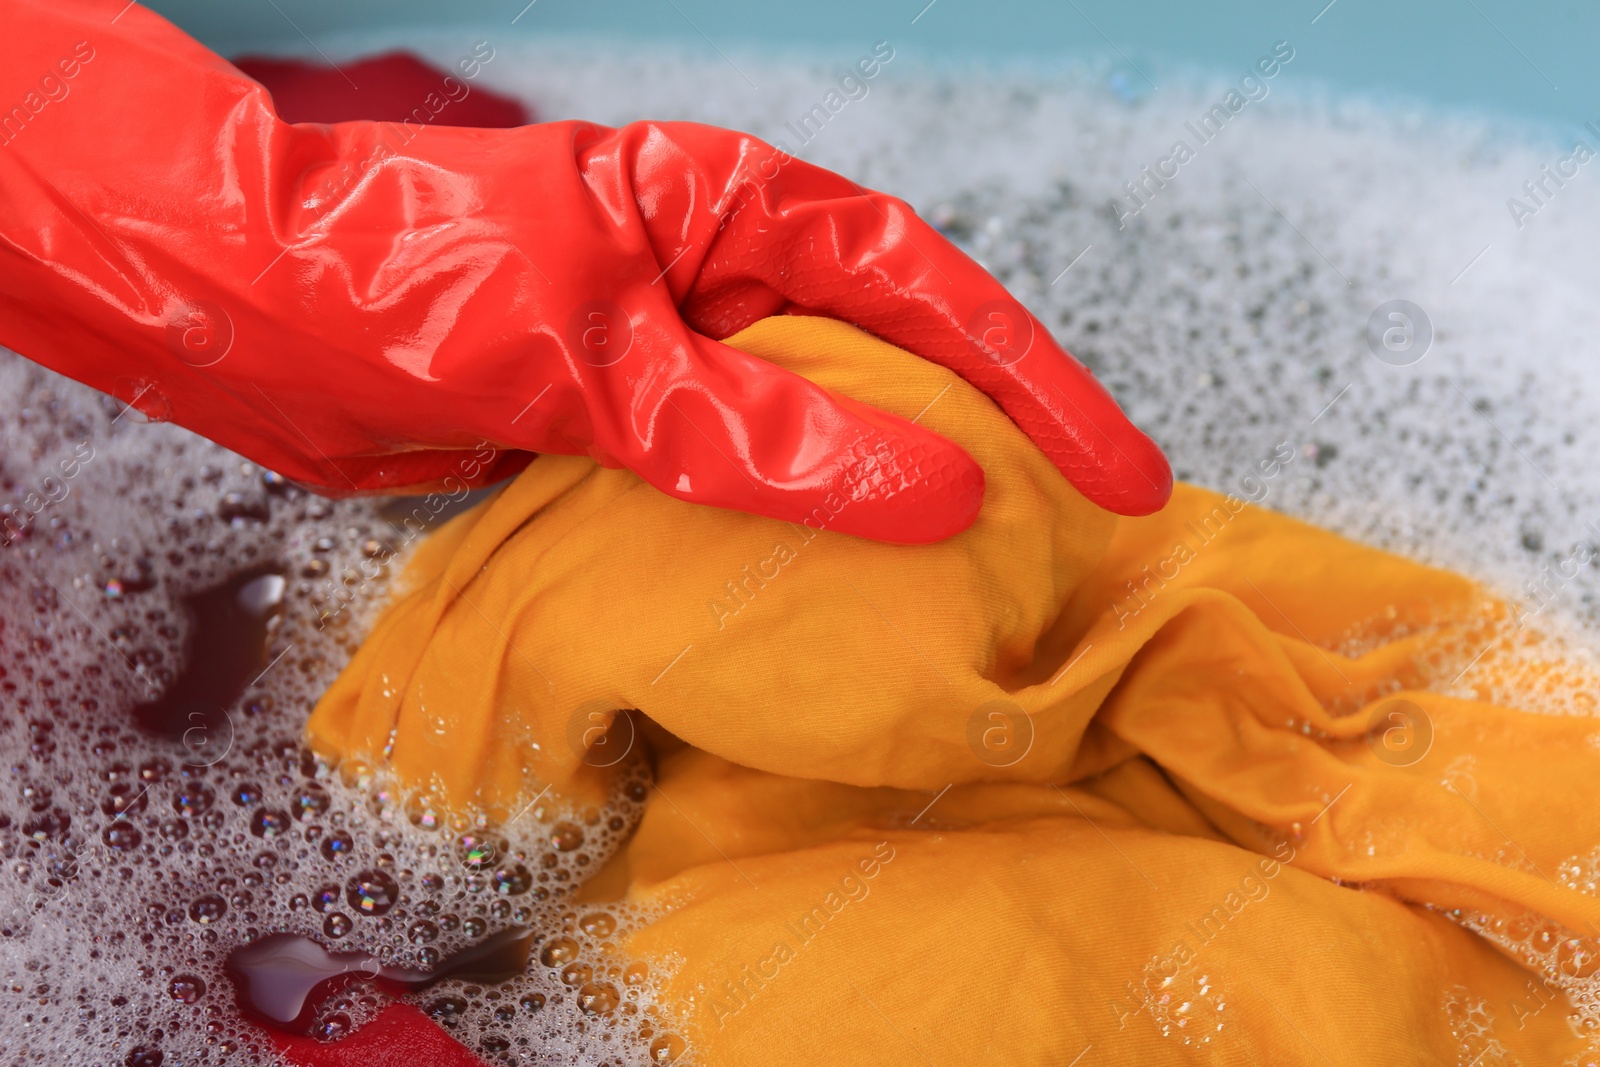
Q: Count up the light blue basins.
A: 1